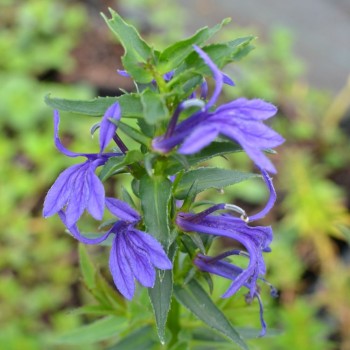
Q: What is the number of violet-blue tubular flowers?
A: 5